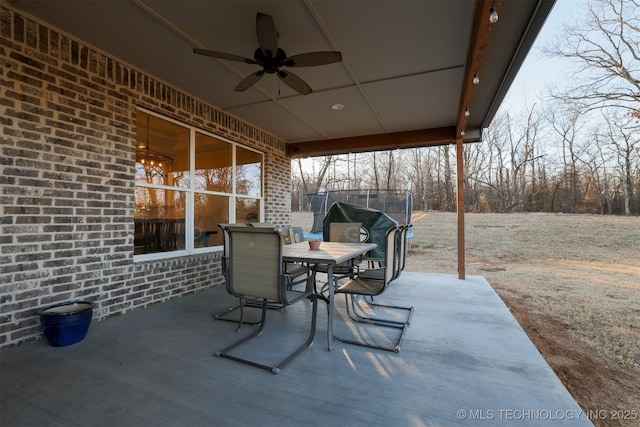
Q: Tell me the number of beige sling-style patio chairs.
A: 6